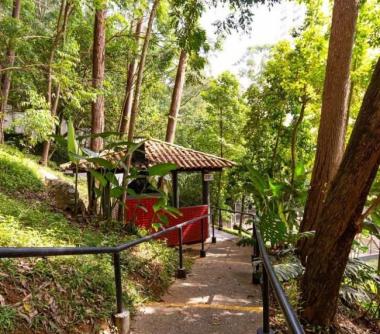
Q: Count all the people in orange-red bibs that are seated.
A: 0